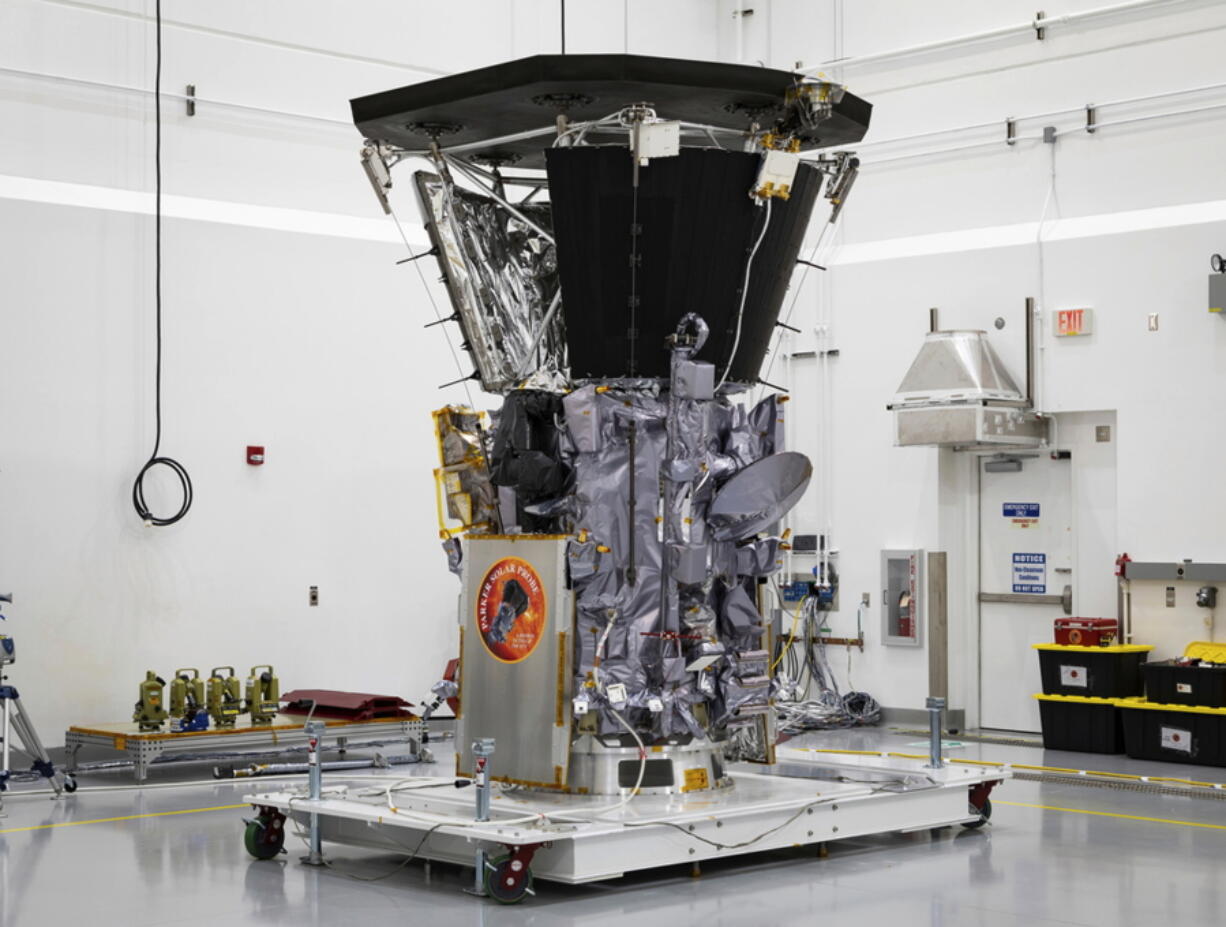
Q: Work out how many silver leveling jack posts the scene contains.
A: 3